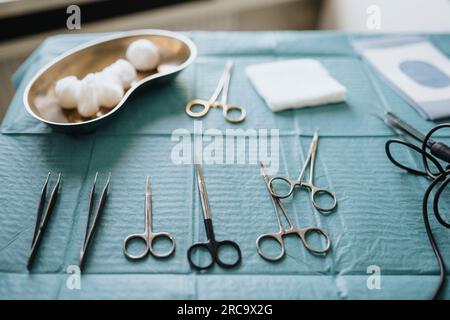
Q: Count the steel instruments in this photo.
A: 7